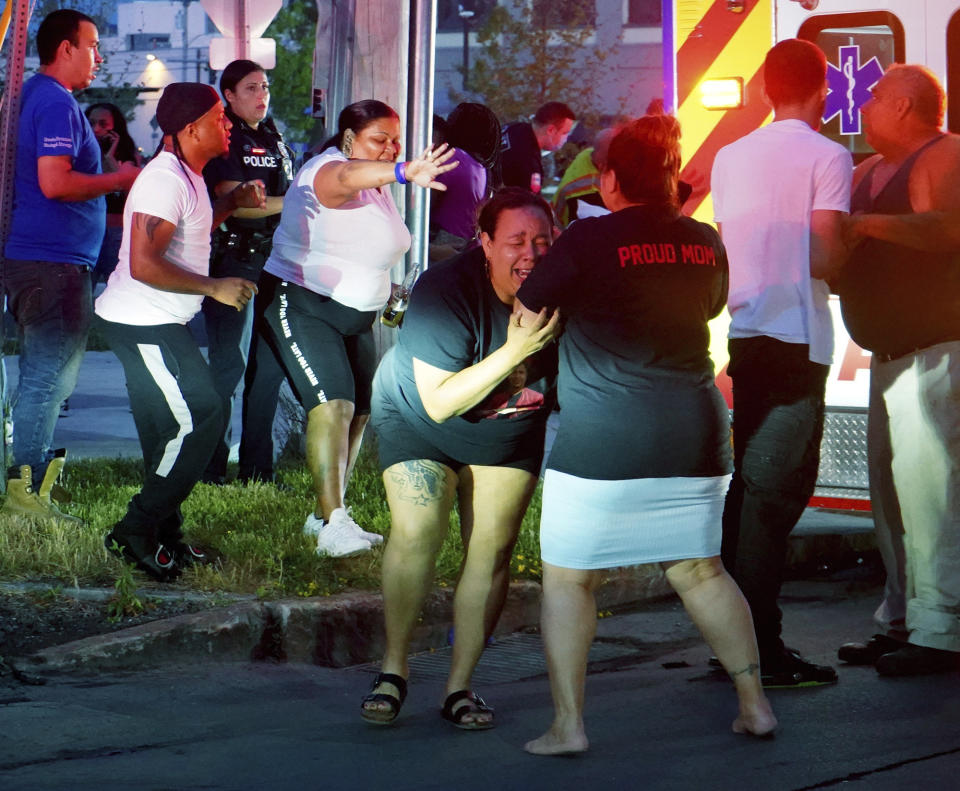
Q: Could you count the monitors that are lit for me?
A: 0